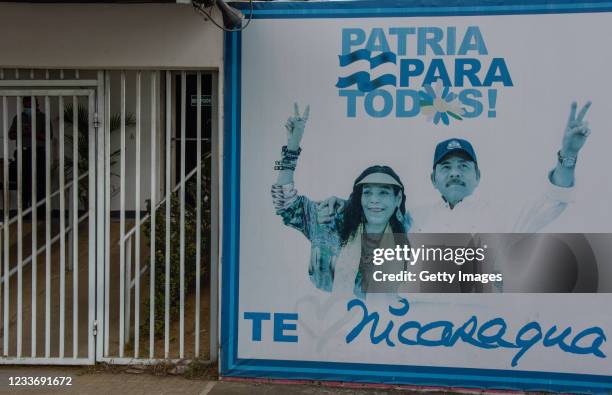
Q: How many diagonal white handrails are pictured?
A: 4